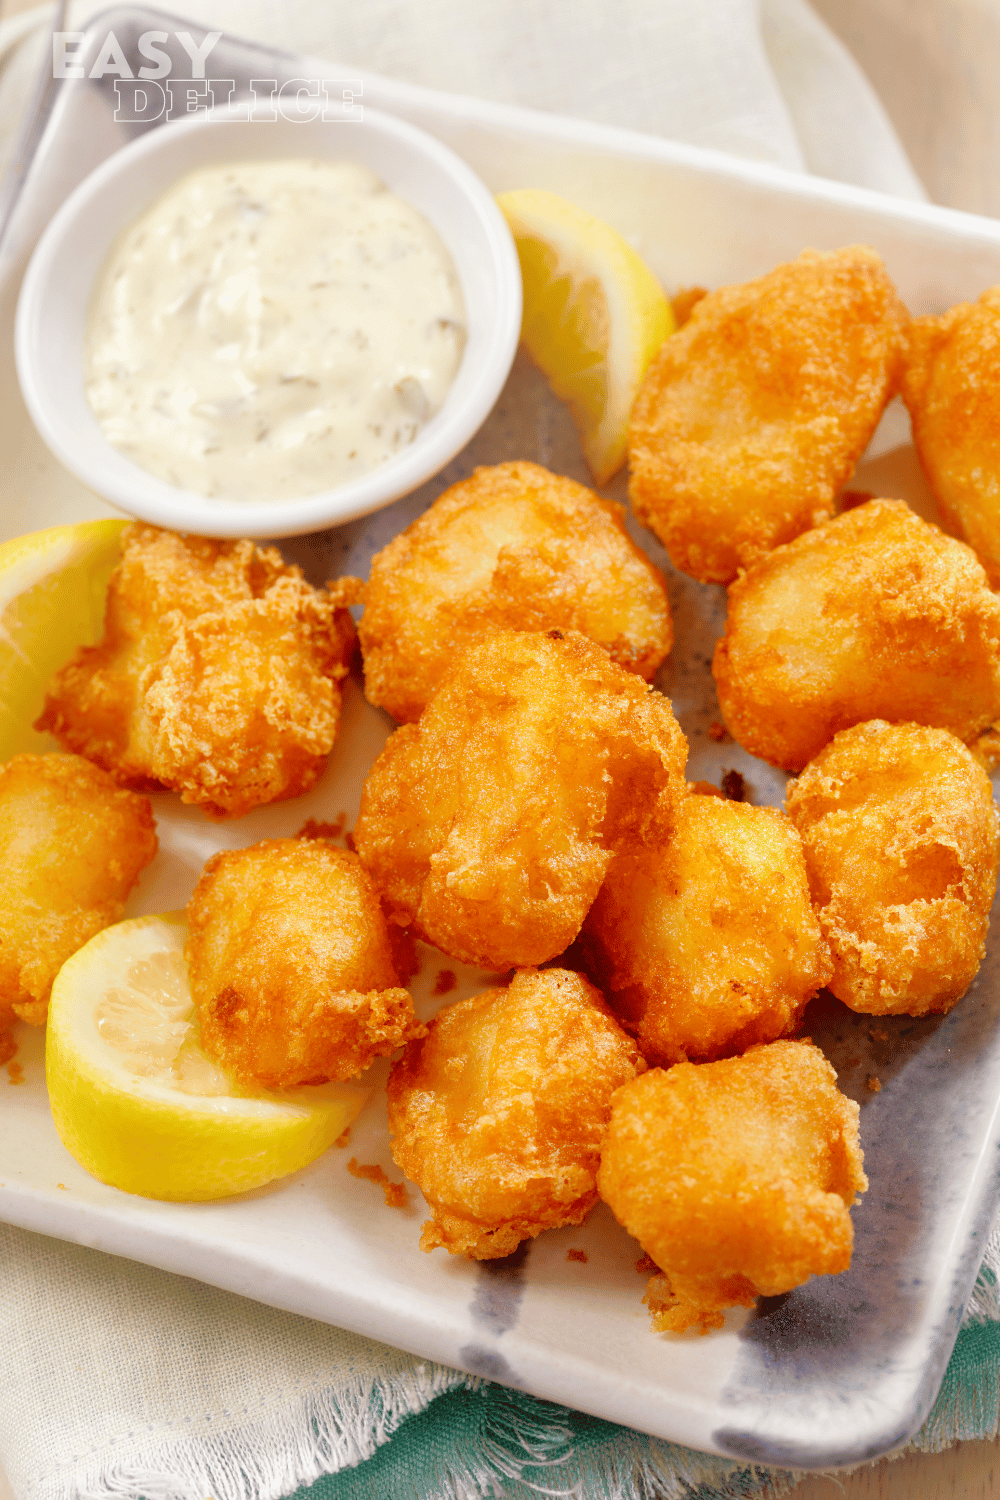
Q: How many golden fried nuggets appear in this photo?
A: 12